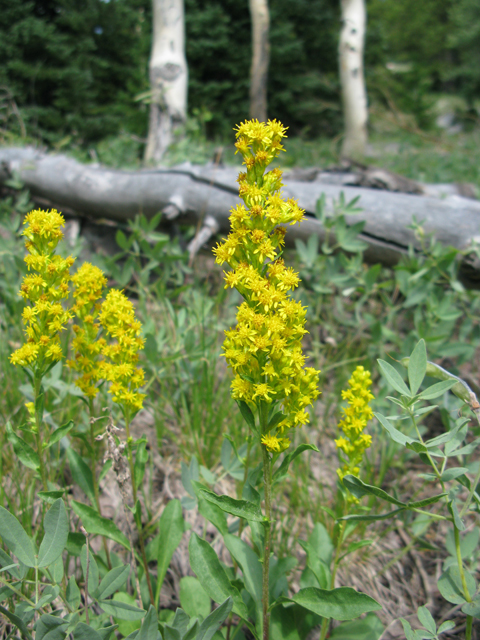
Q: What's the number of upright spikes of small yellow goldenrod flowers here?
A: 5